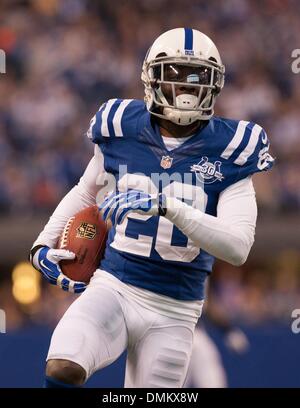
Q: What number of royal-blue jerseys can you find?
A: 1